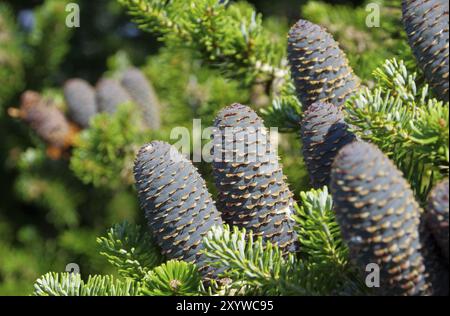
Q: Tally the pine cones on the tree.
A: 11